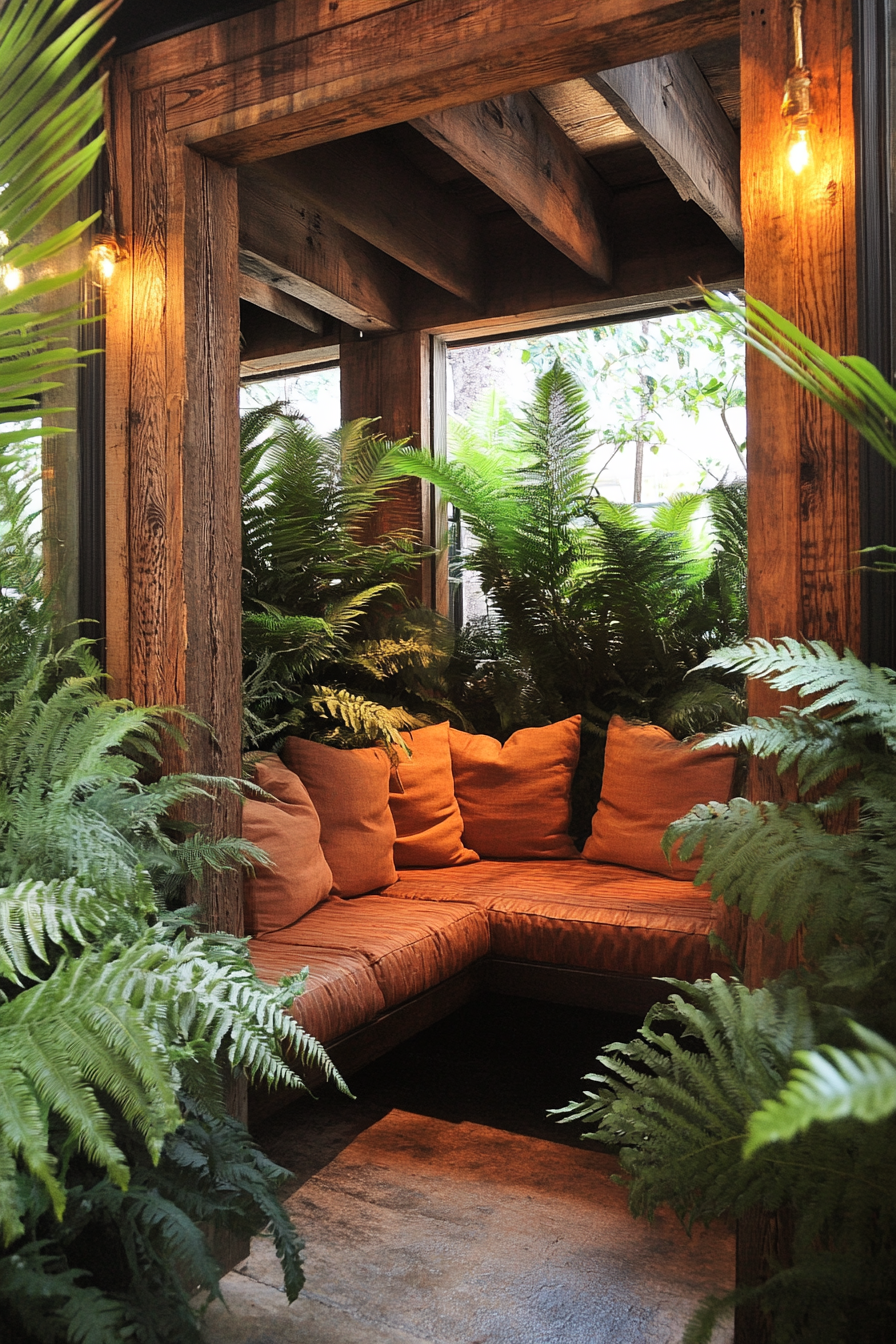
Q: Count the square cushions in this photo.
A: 5